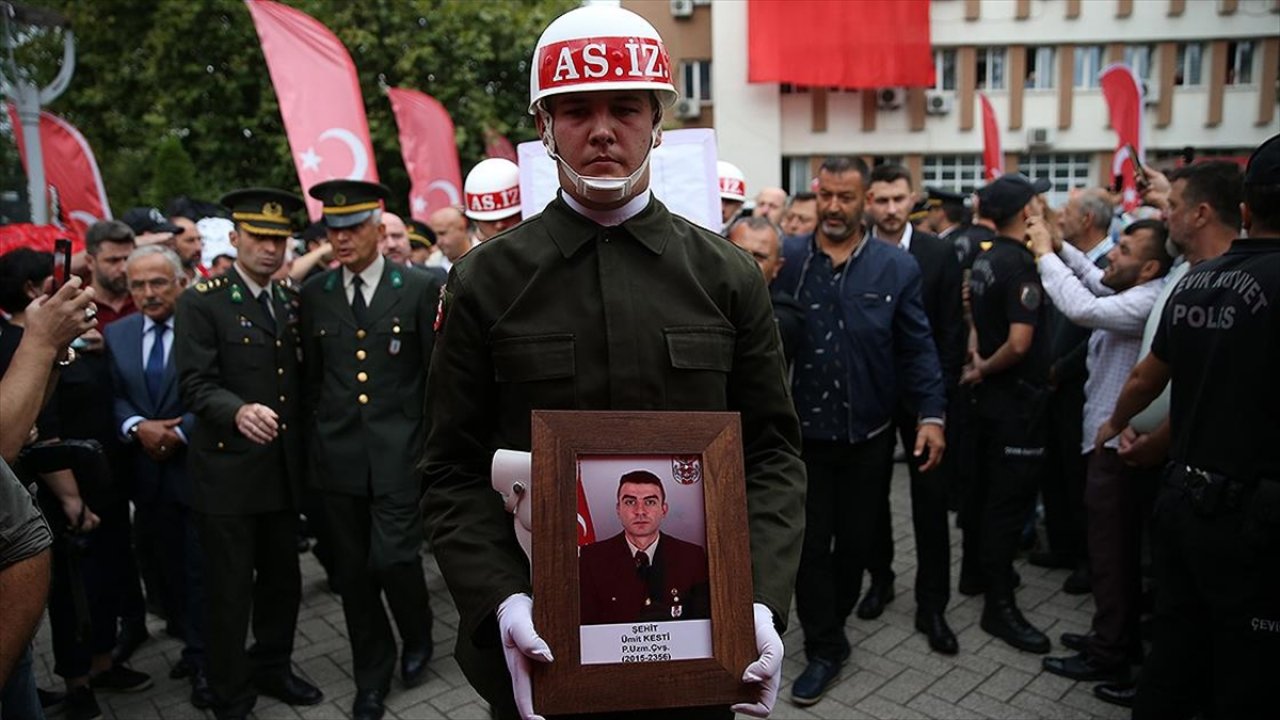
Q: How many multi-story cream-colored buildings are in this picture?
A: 1